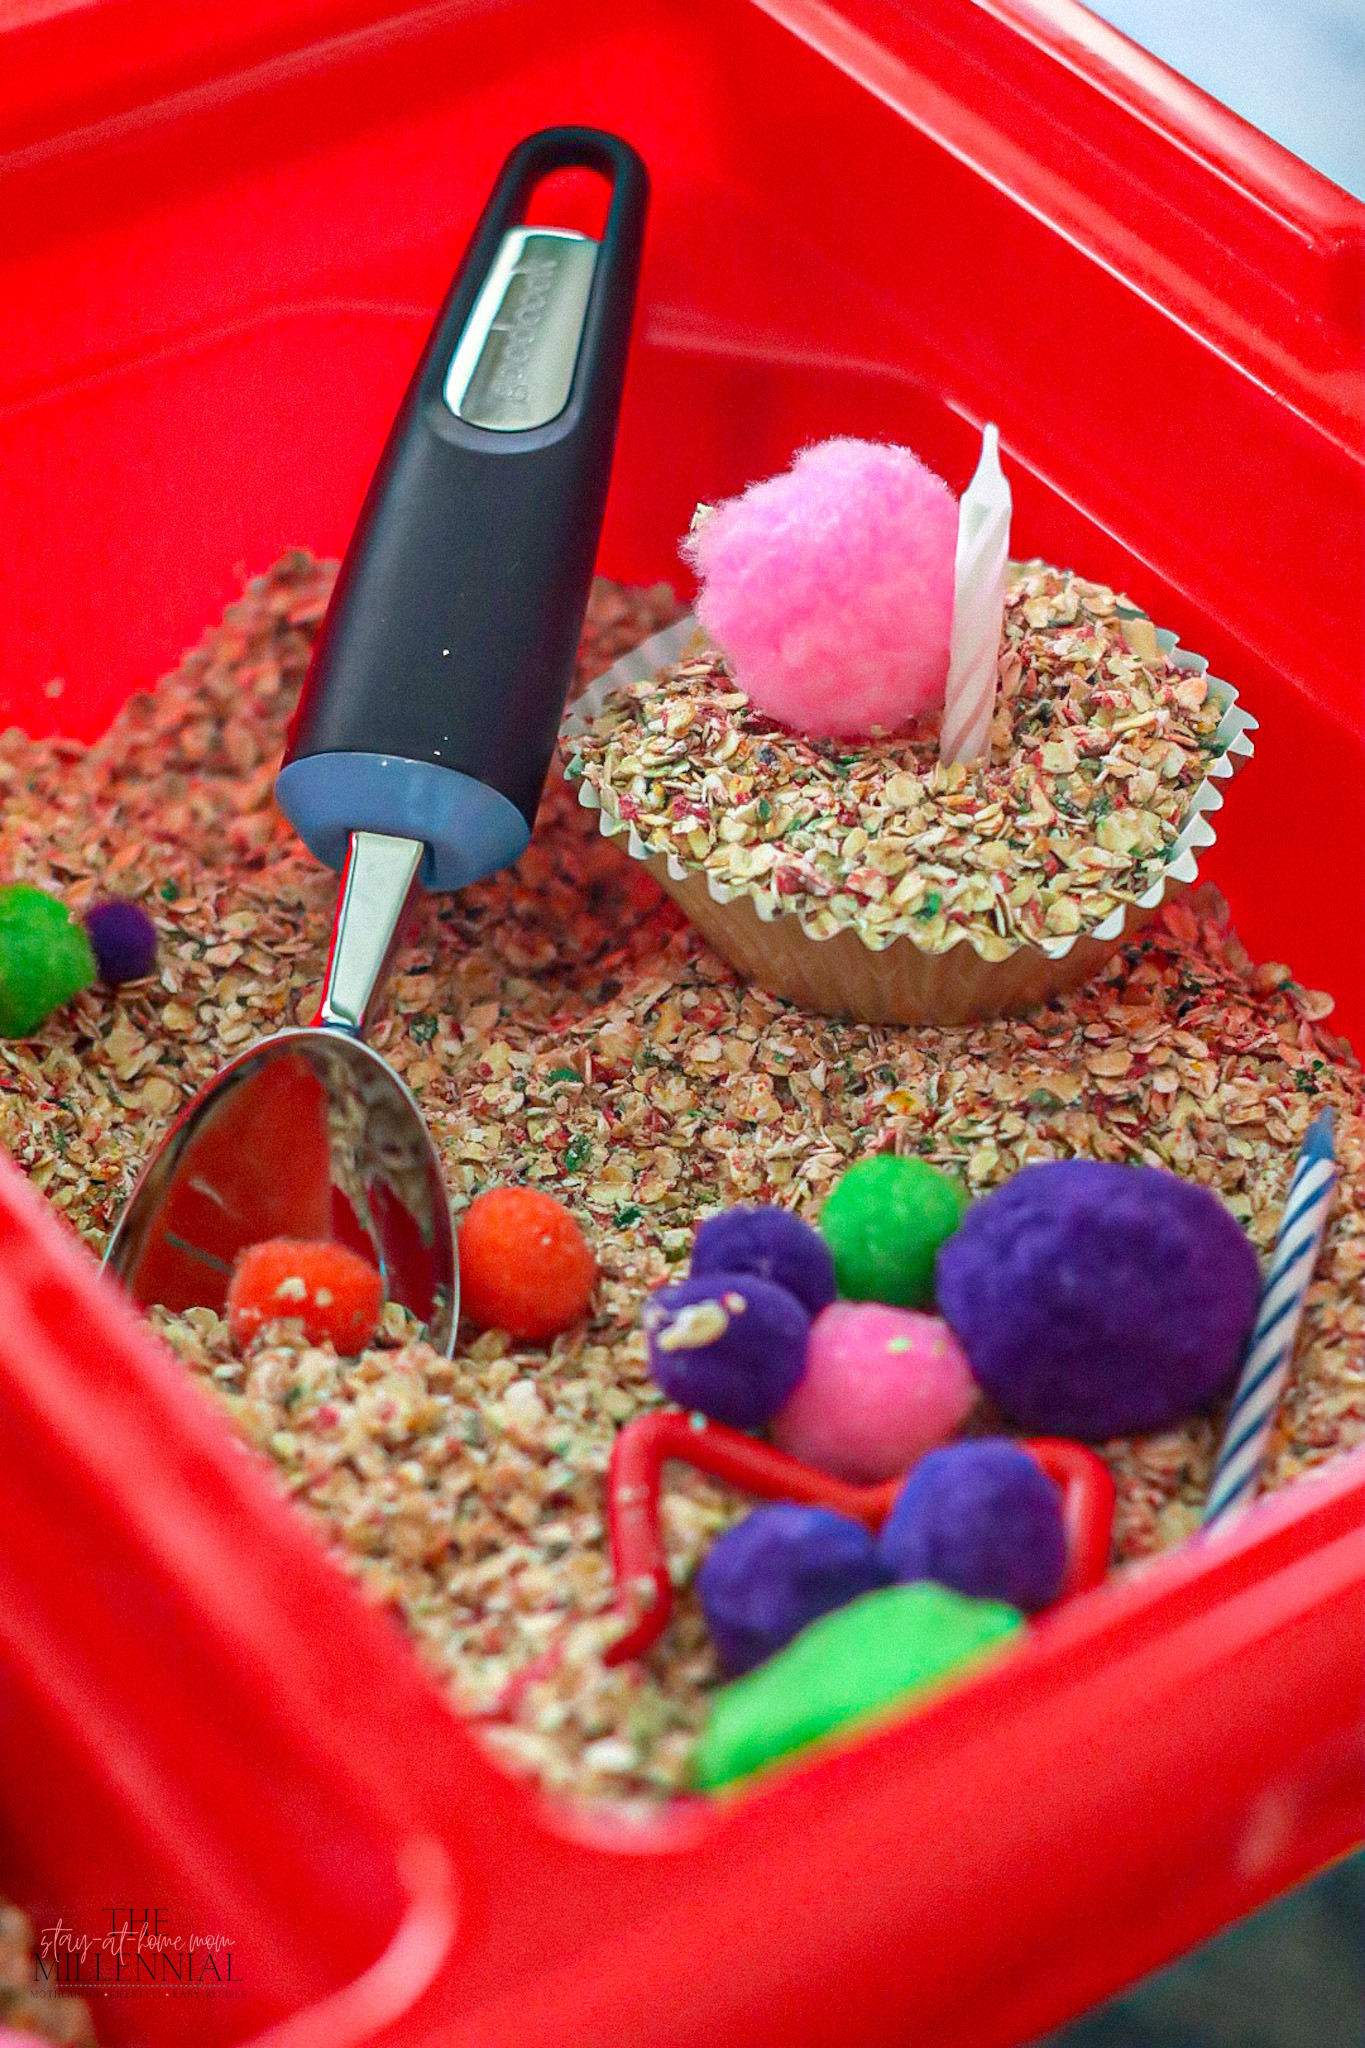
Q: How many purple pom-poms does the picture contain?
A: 6